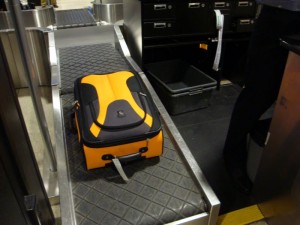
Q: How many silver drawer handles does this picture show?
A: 6